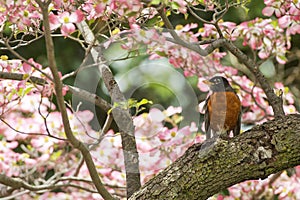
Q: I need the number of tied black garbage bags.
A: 0